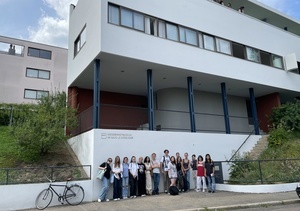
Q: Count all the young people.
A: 15